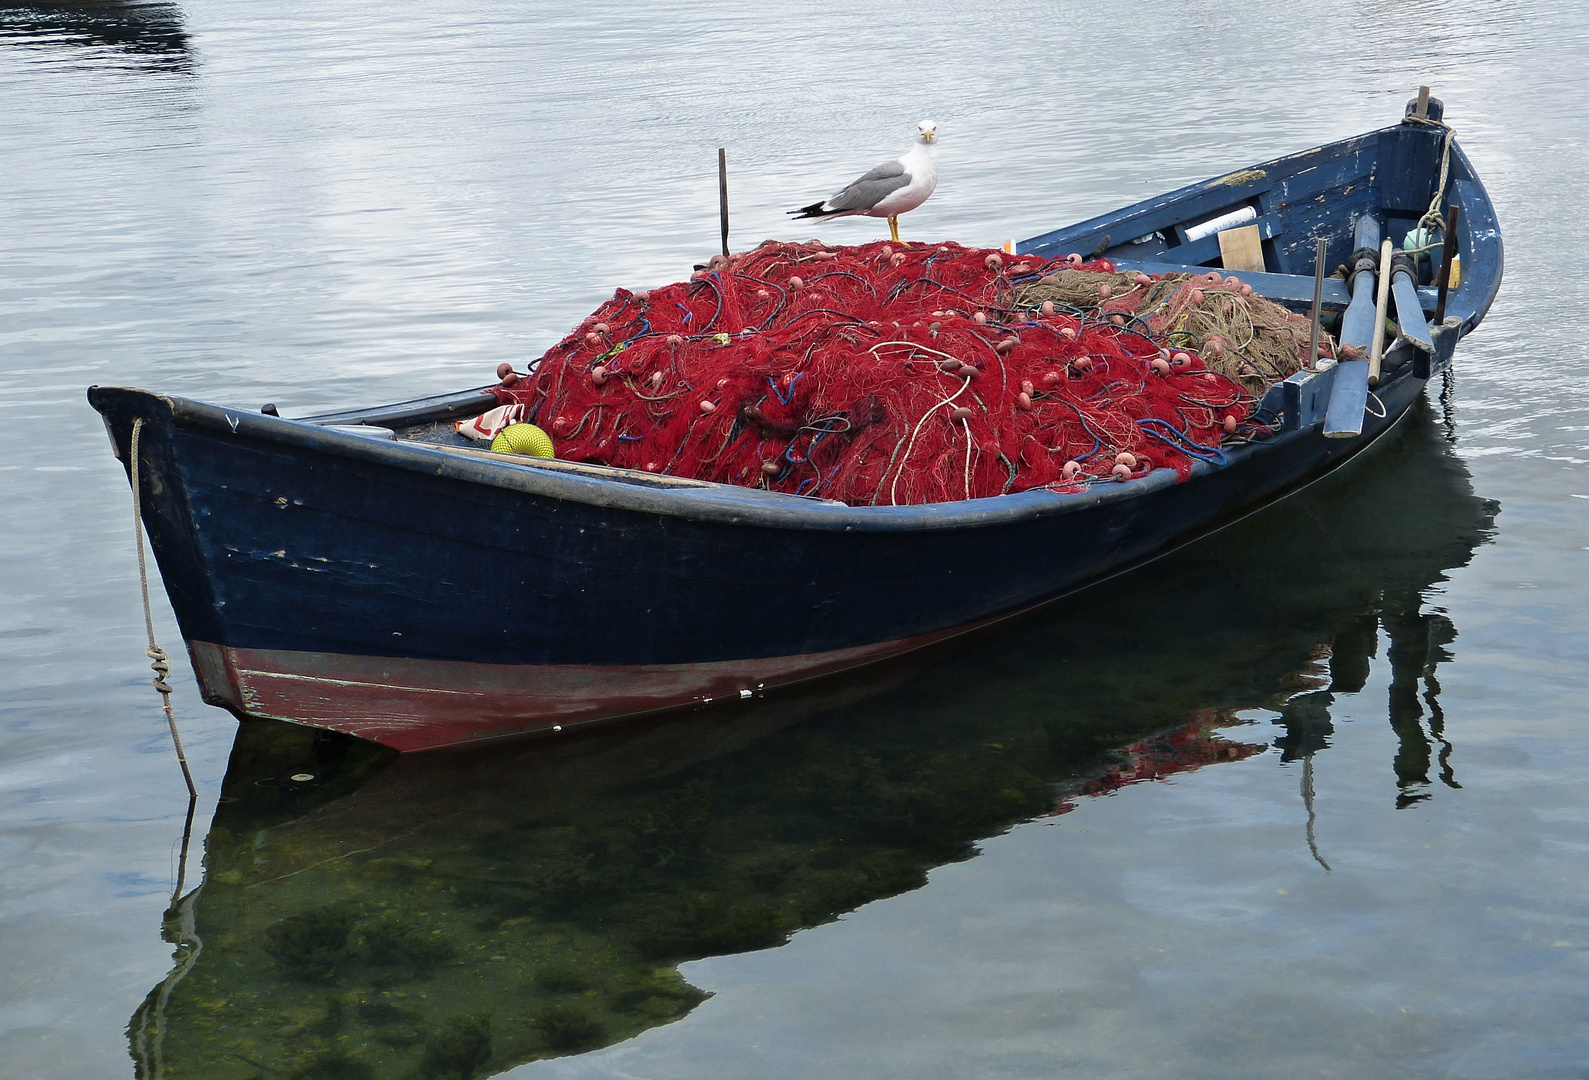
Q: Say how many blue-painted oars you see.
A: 2